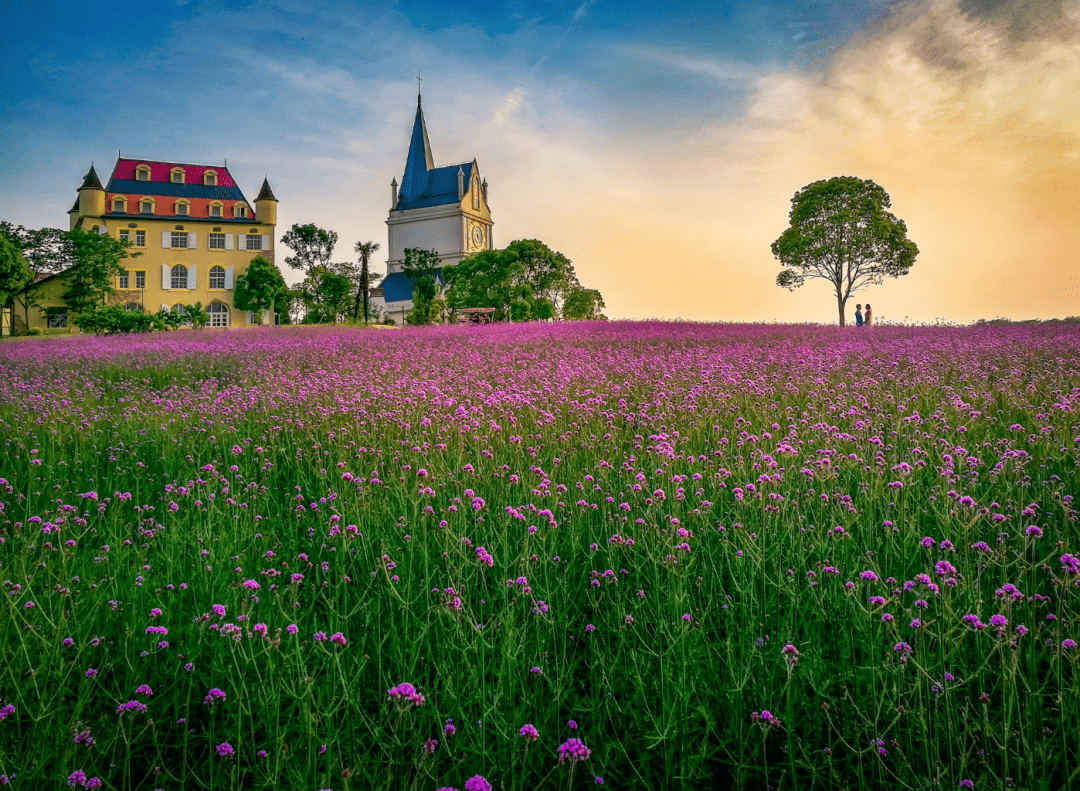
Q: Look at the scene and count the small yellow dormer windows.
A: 8